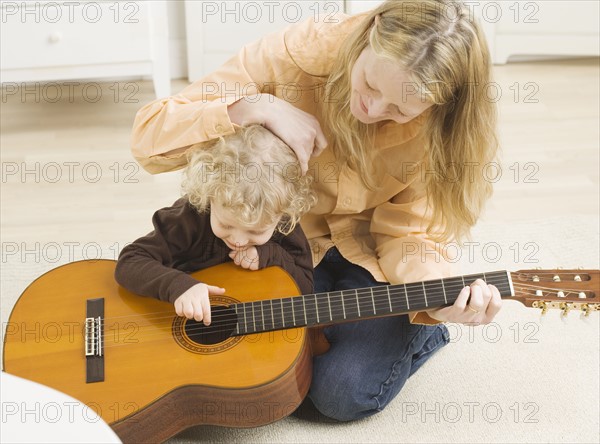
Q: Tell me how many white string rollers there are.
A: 6